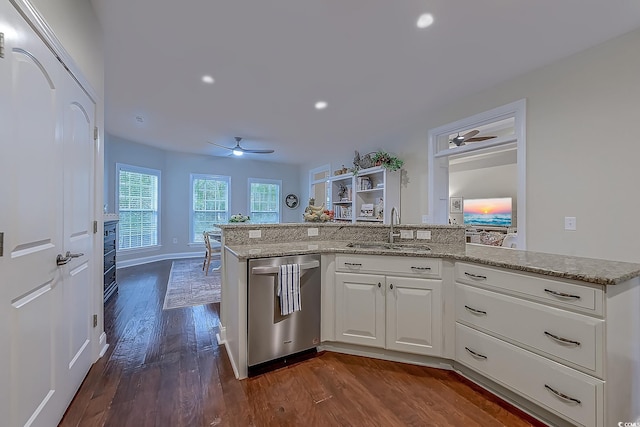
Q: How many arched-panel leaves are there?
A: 2